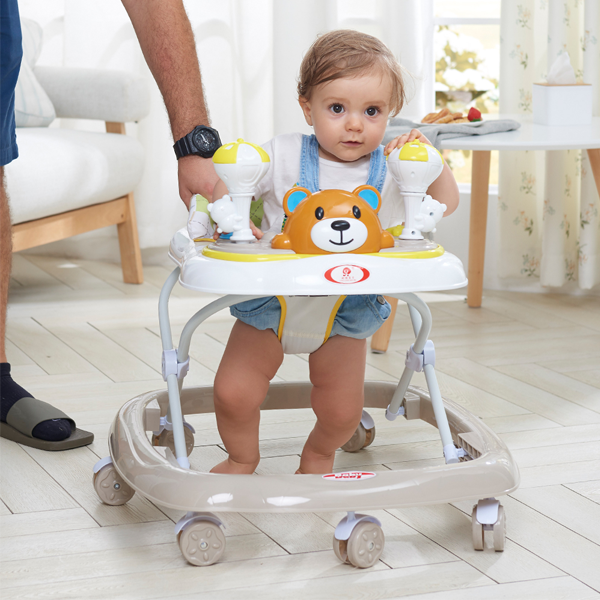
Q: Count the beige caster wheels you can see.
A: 6